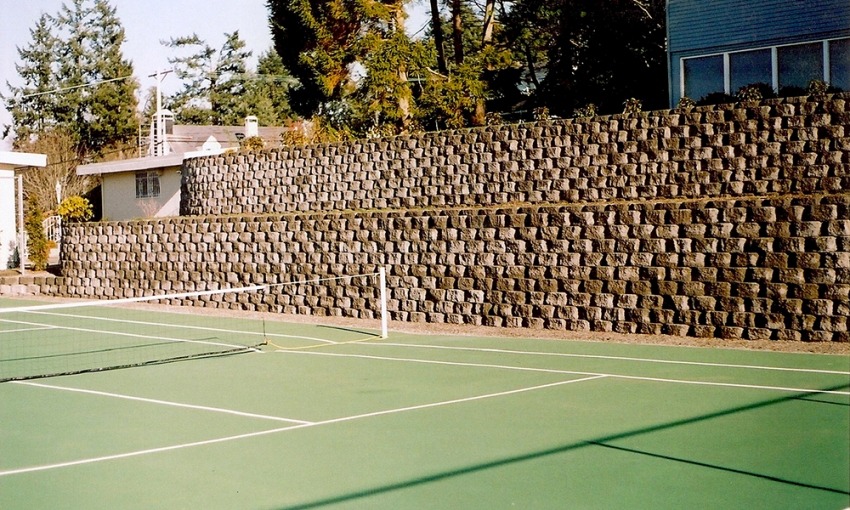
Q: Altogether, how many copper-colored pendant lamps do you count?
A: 0